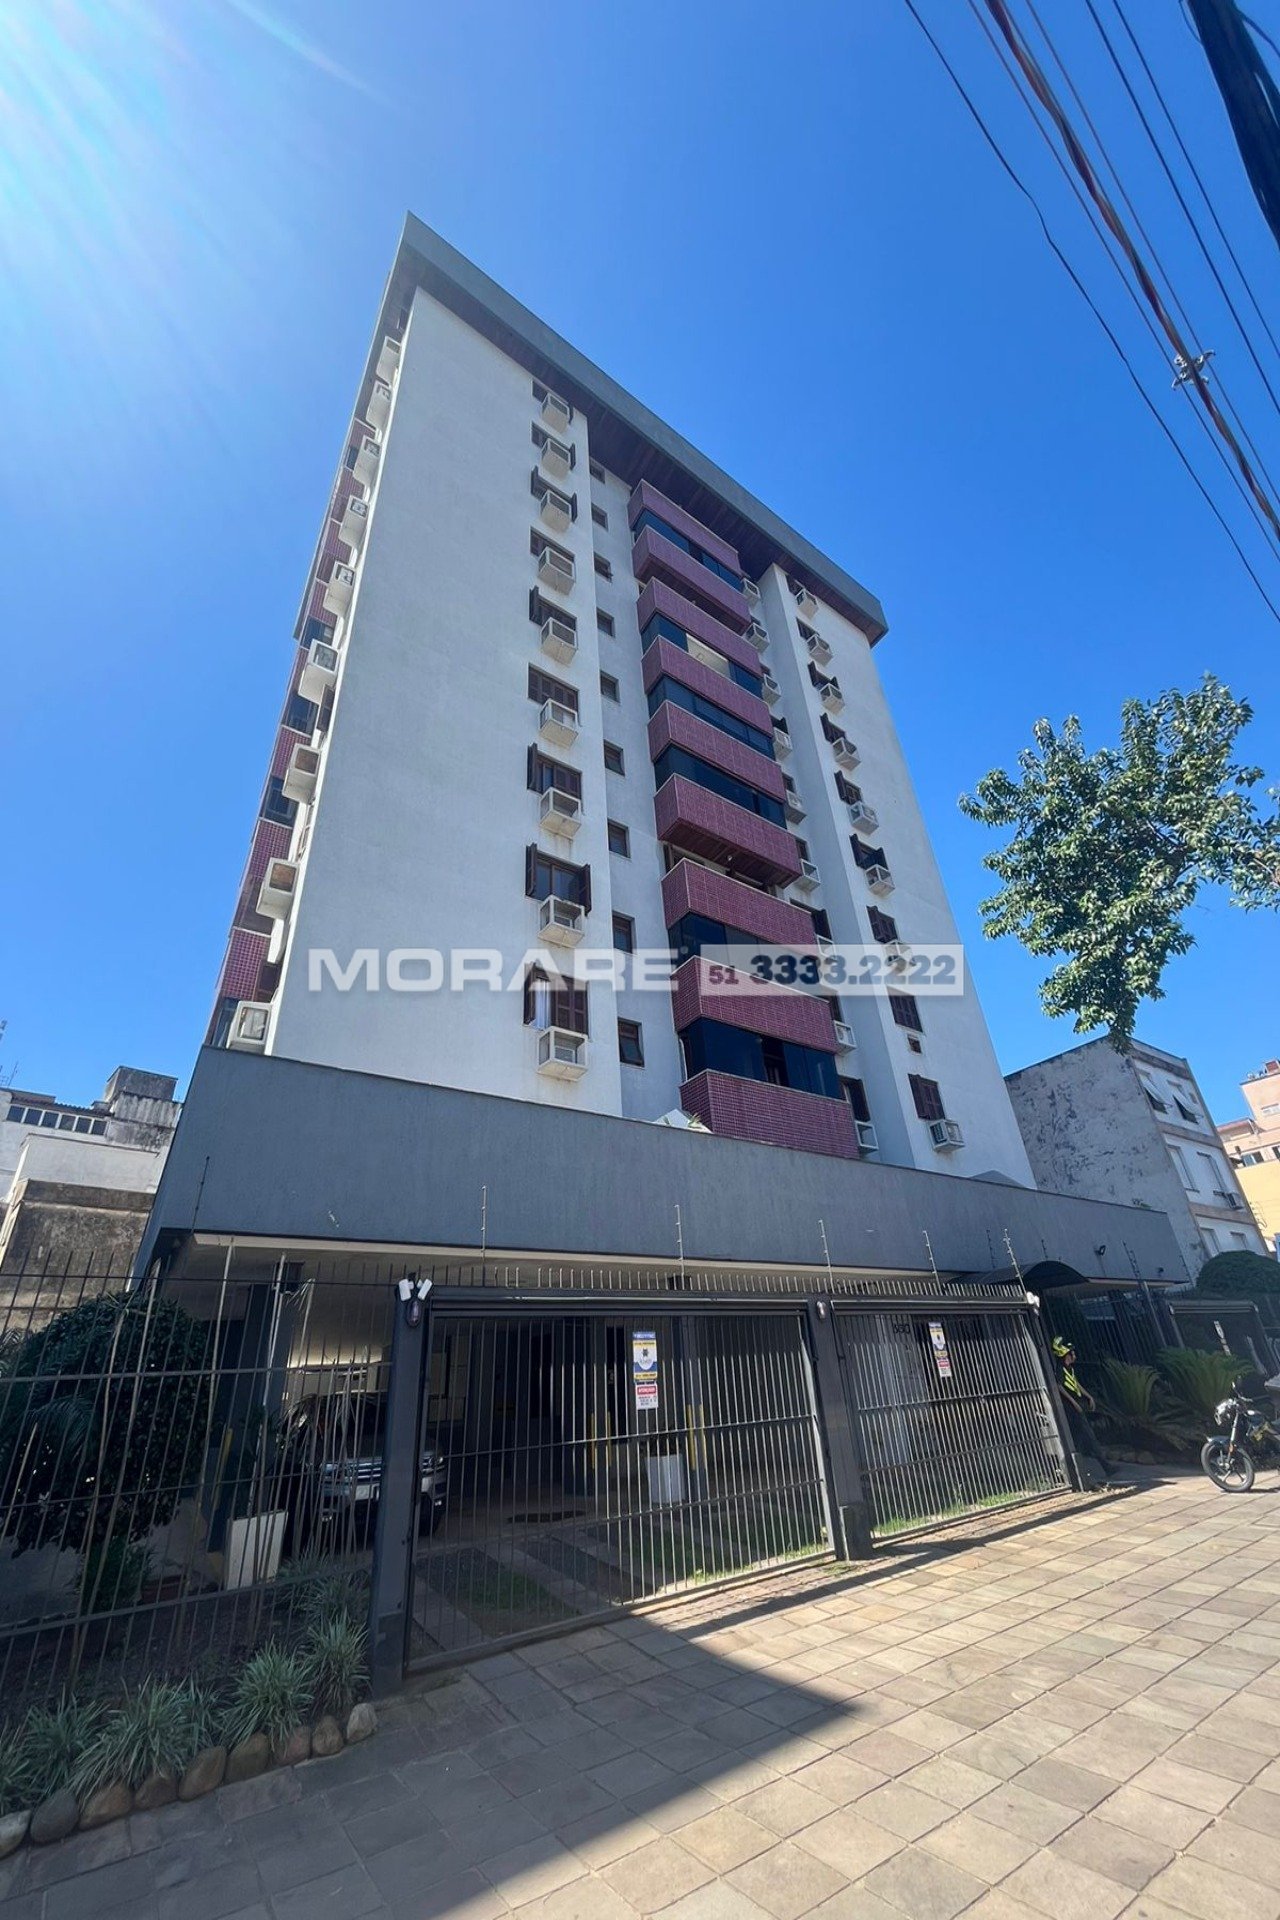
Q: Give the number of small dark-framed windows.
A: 9